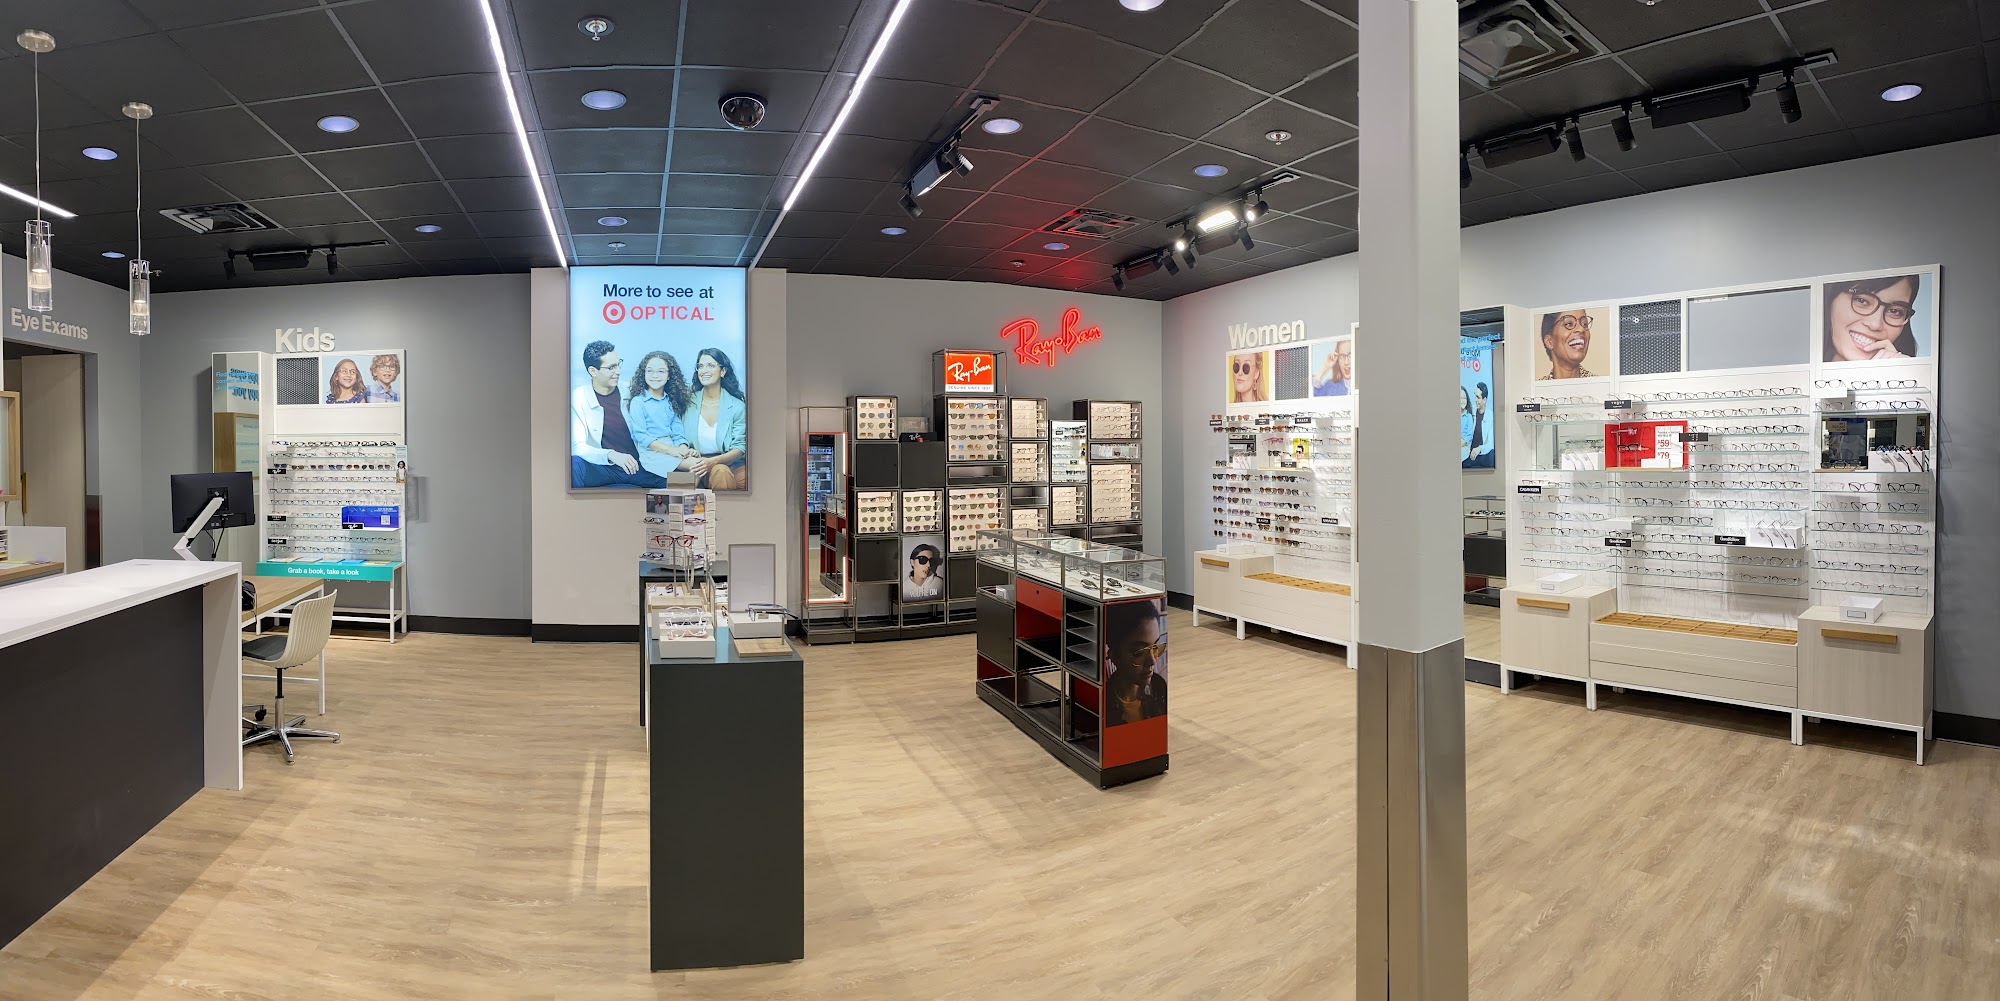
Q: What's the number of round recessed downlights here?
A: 12